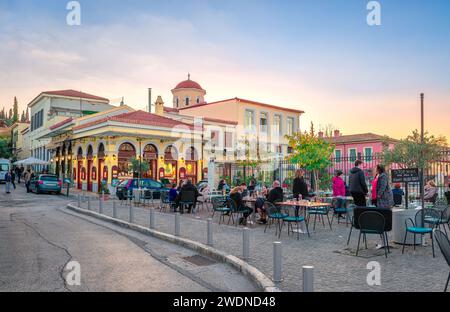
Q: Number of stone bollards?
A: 11